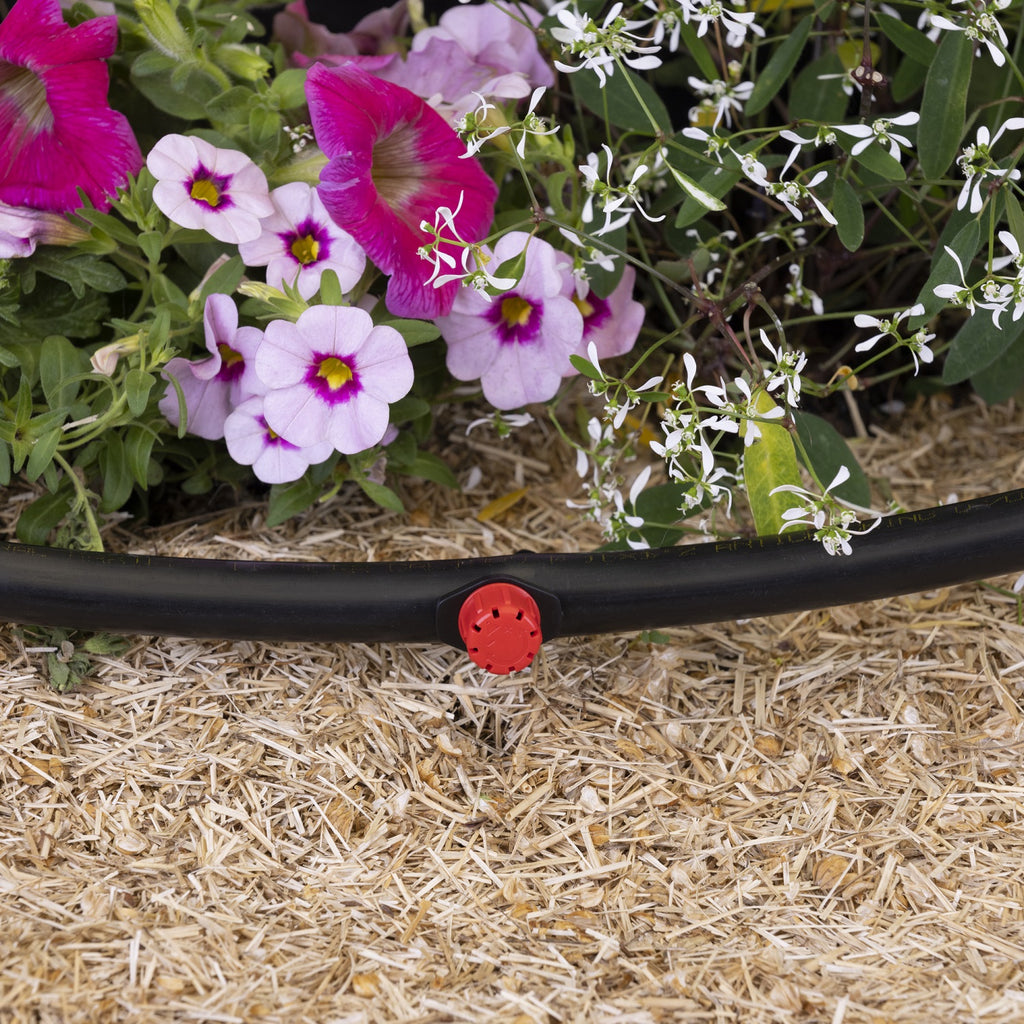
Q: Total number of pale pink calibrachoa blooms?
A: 7